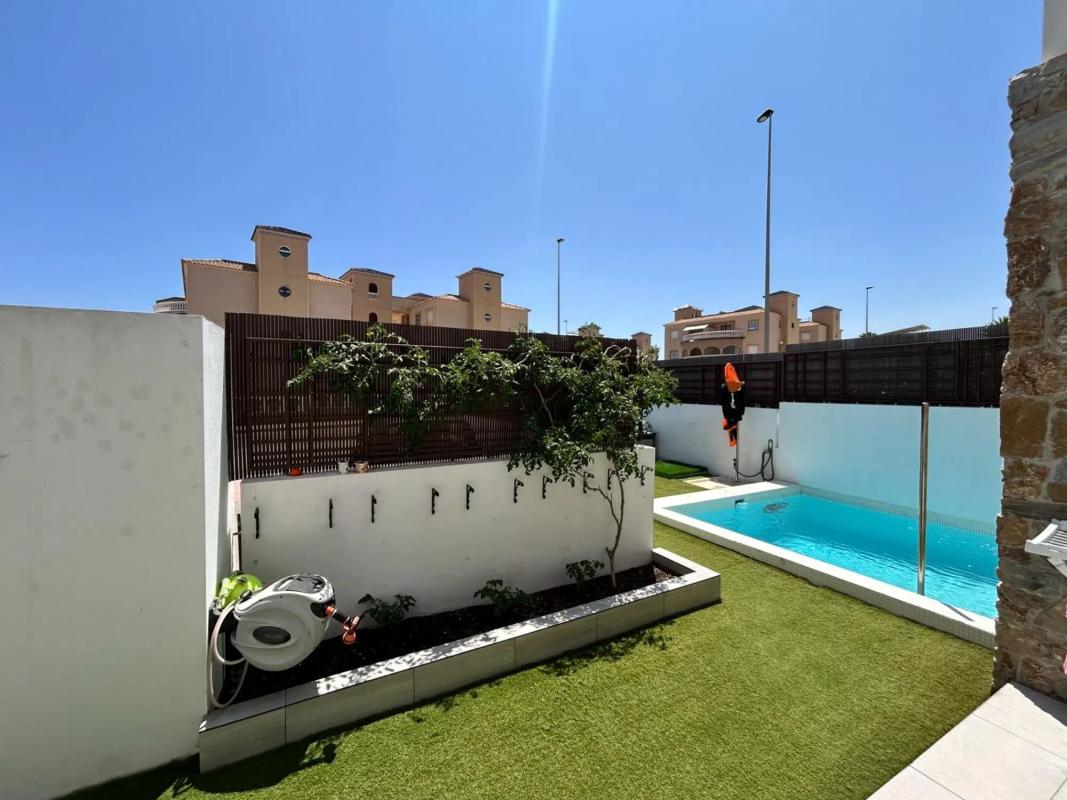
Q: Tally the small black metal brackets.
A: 10